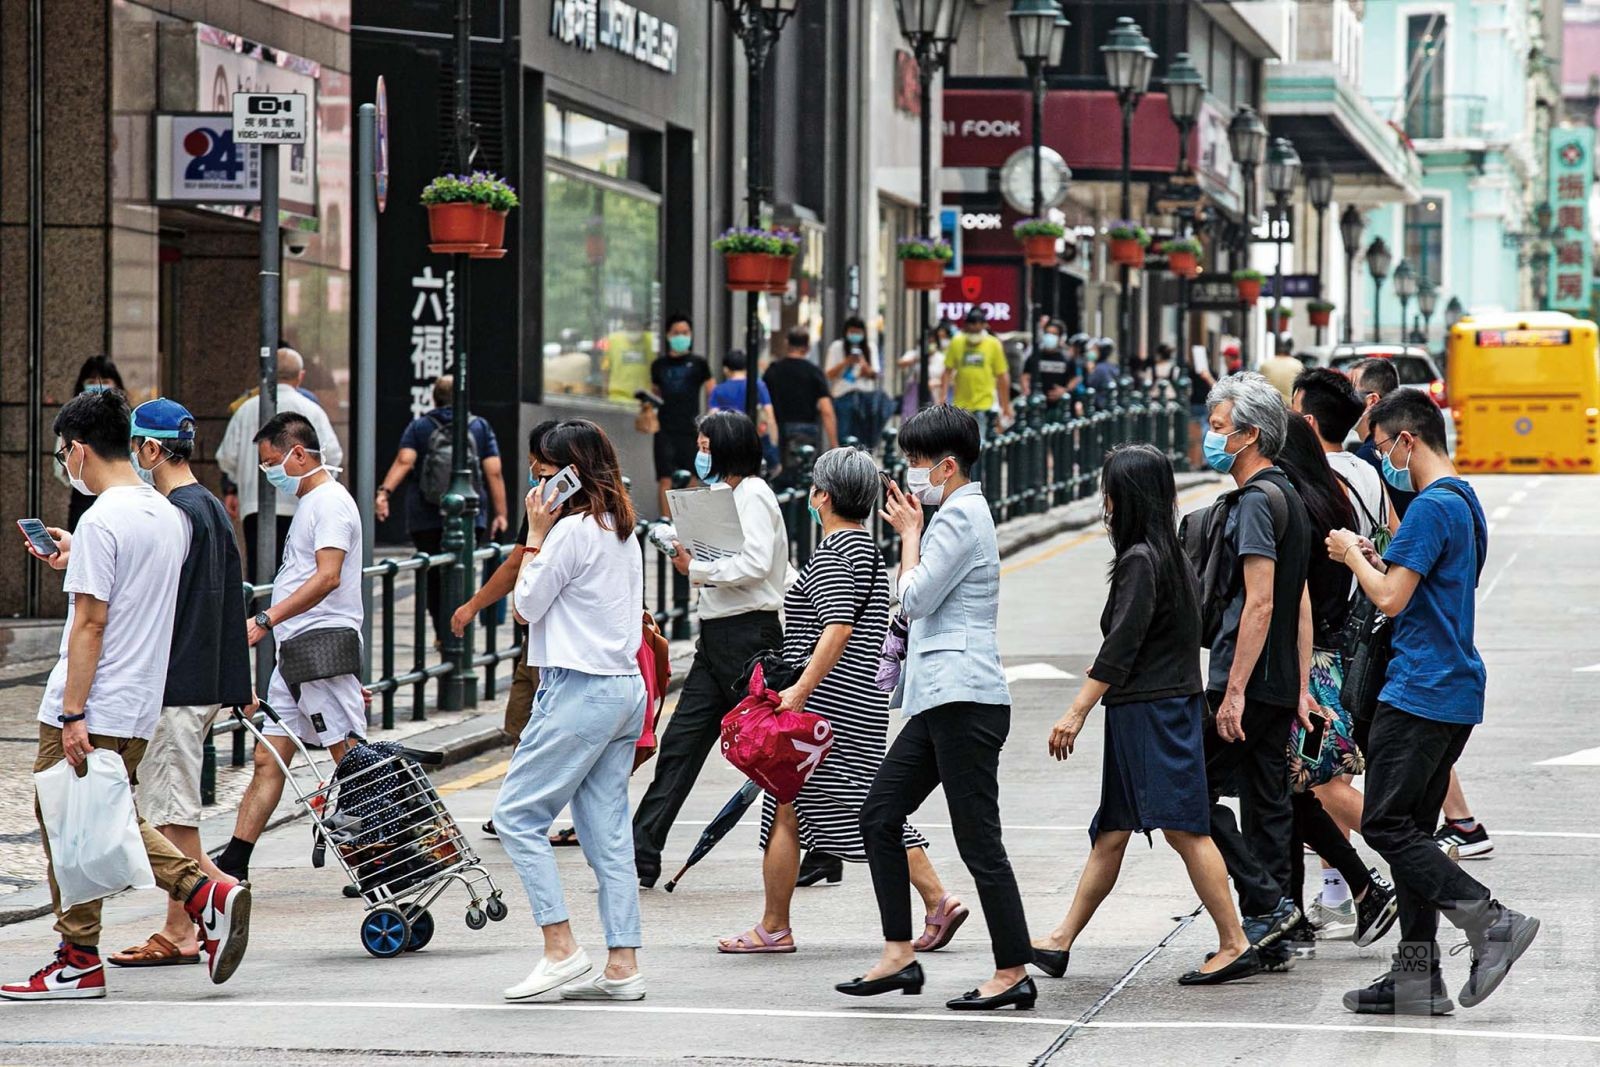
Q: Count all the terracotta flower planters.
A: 11